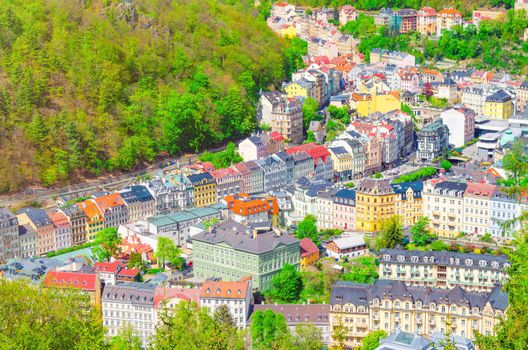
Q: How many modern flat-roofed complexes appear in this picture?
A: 1